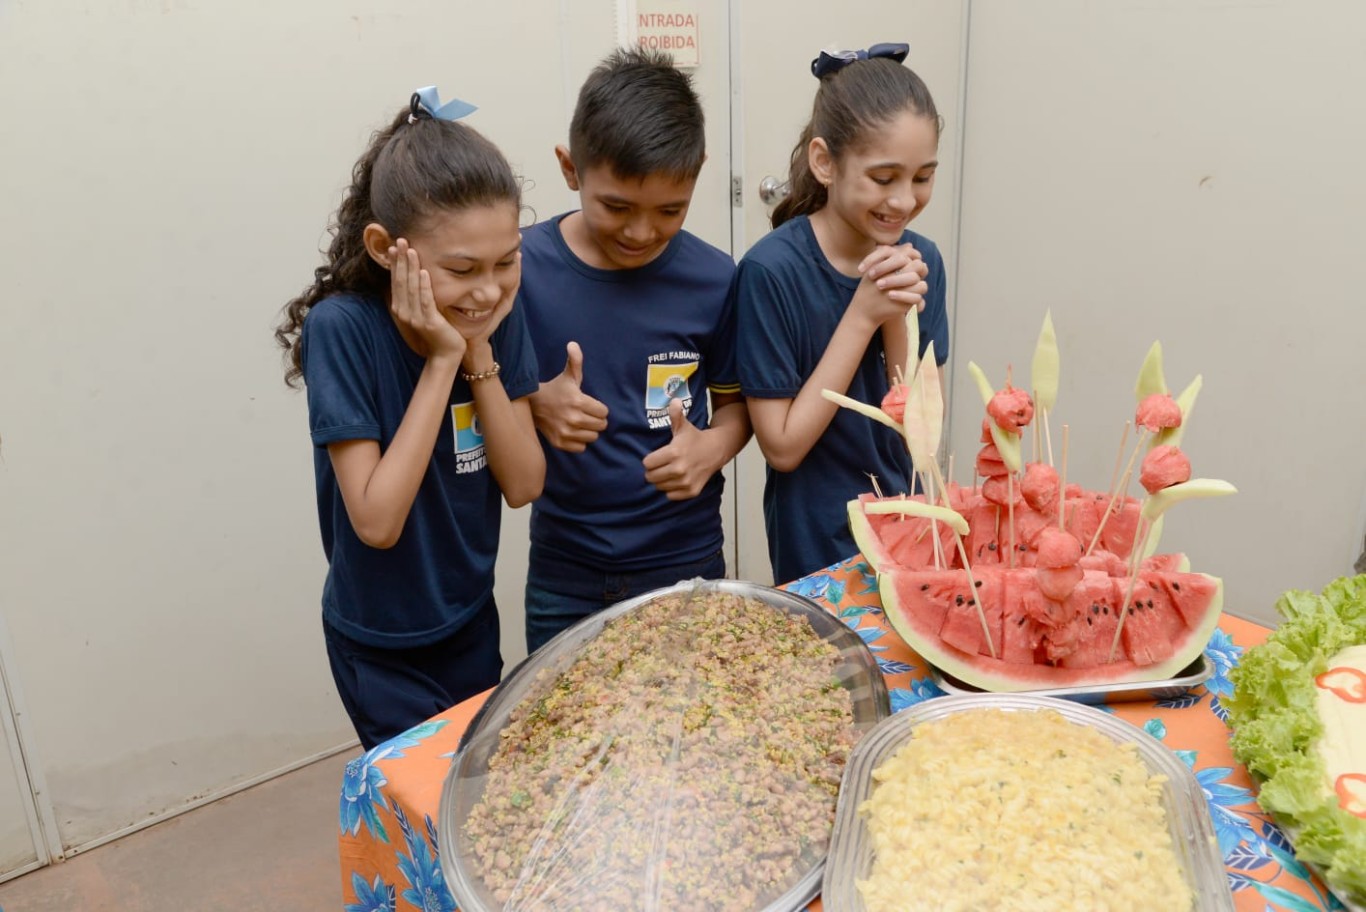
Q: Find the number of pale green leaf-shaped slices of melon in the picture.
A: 9